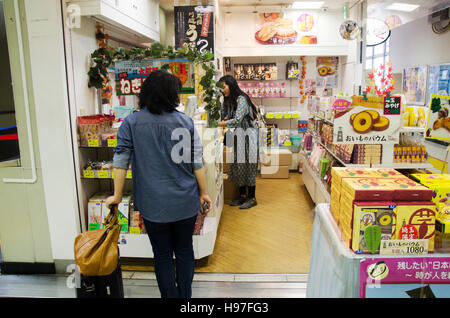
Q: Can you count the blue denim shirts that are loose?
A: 1